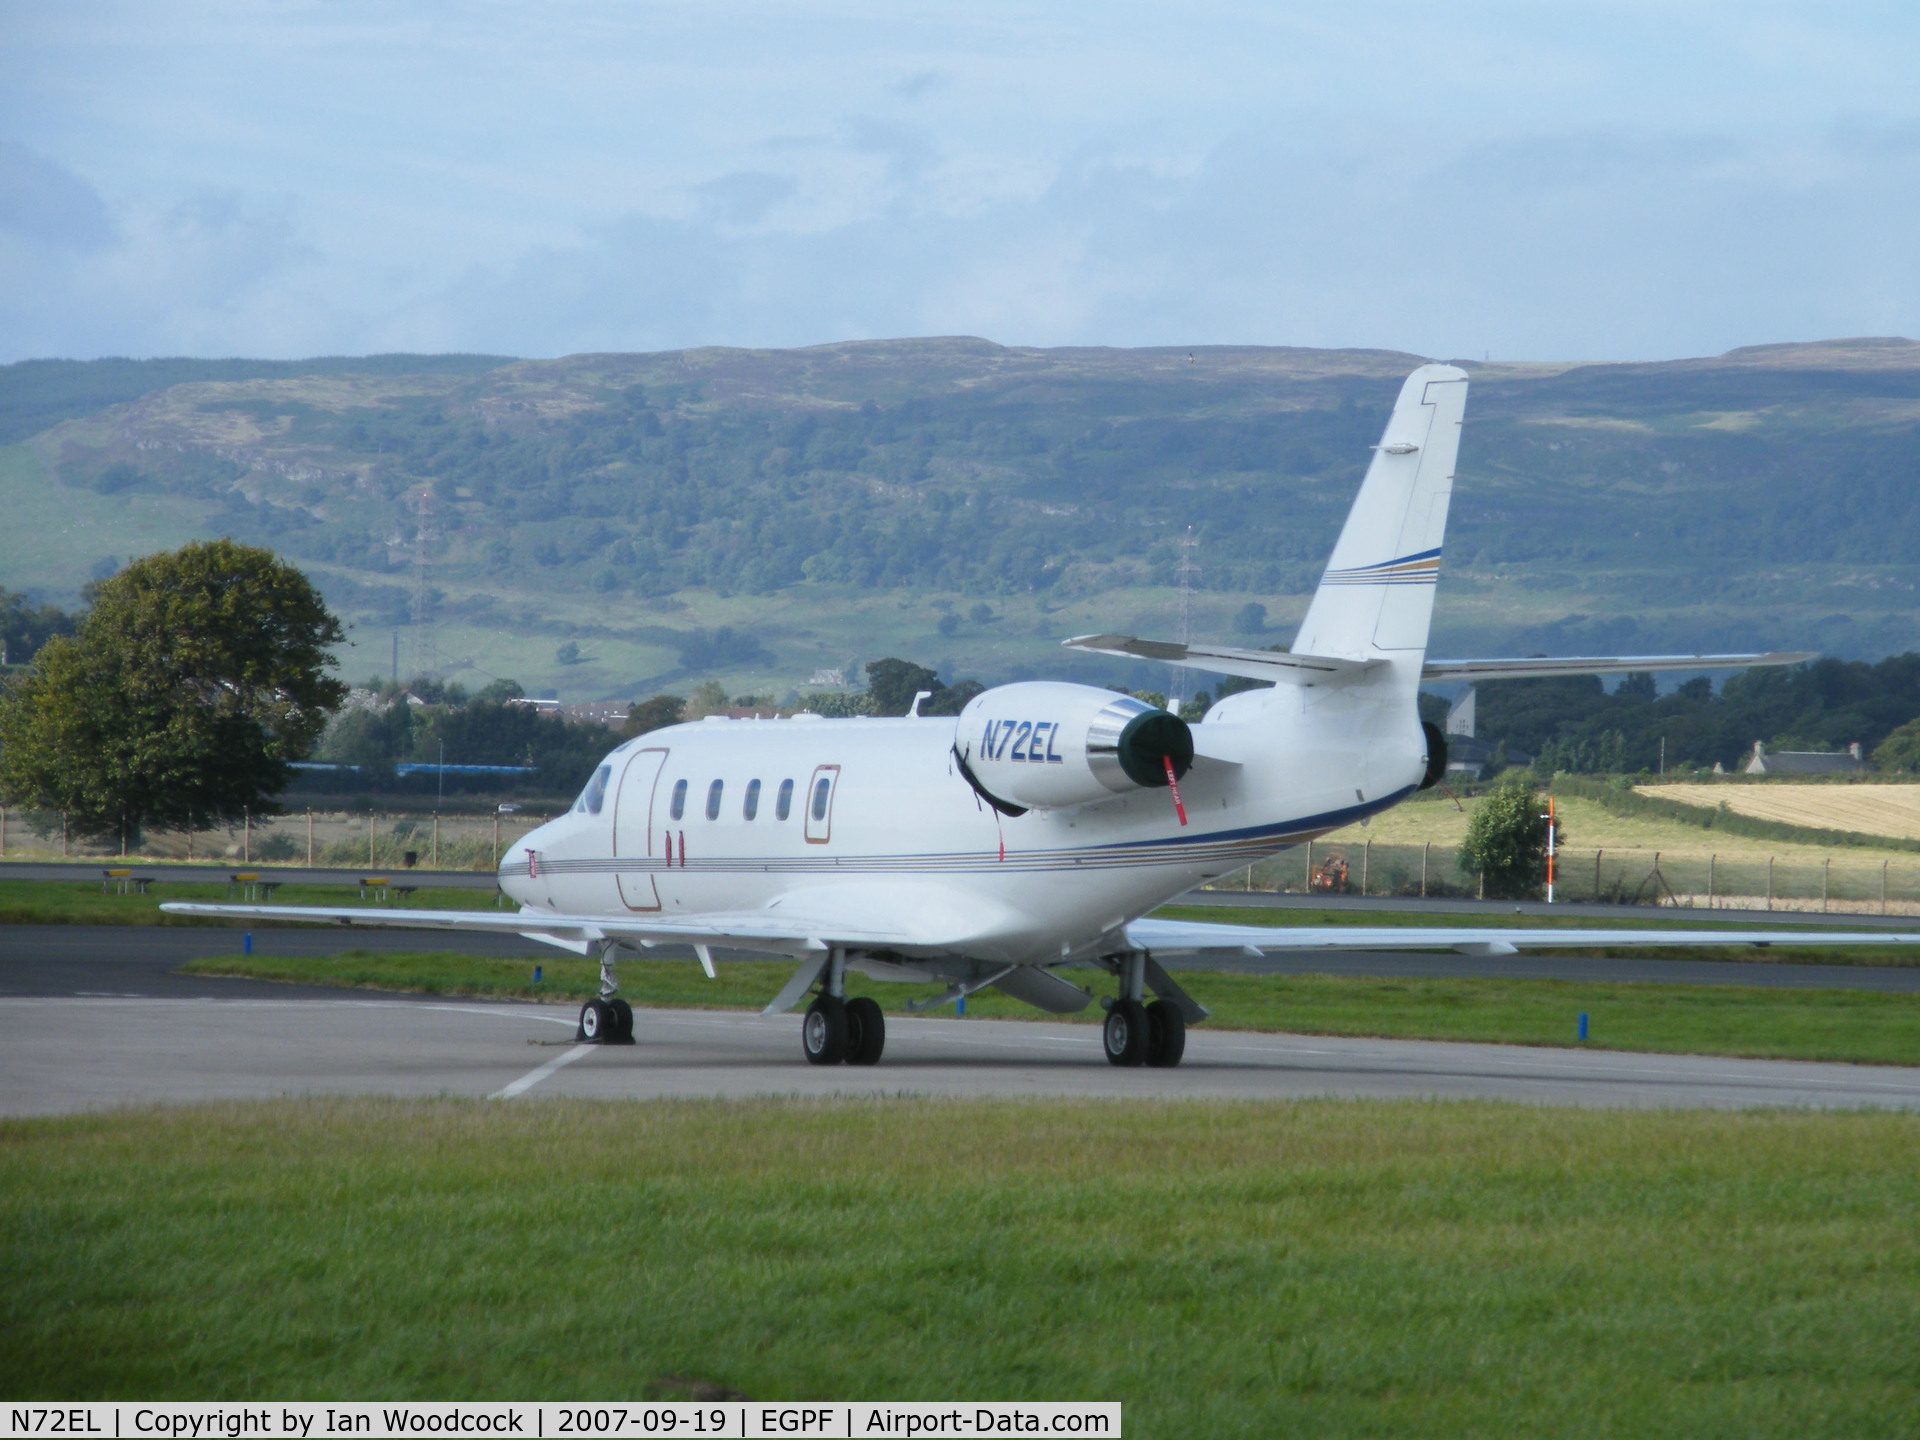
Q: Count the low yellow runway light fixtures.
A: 3